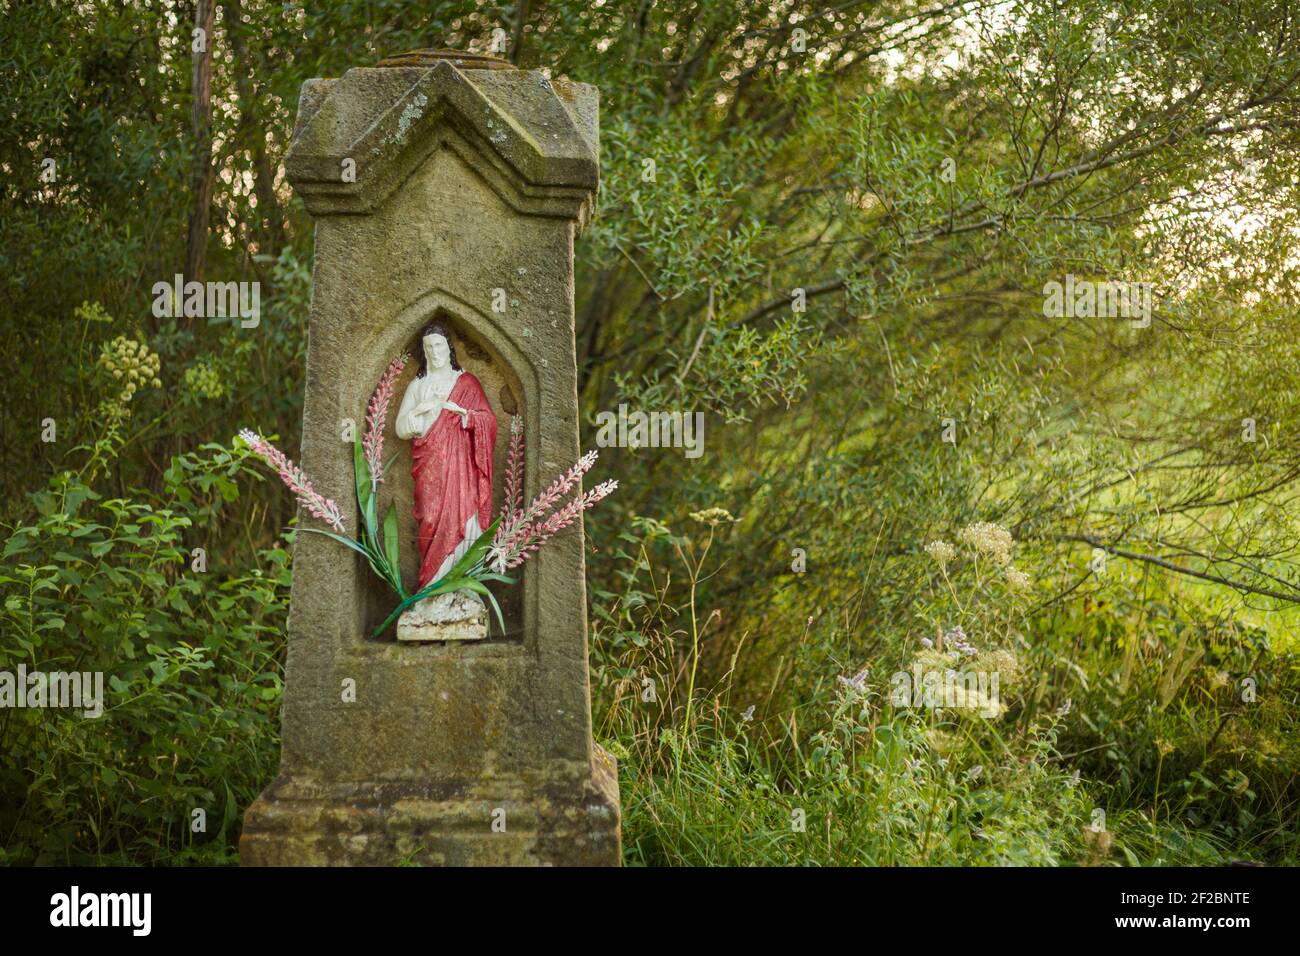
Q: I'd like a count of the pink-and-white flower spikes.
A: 5